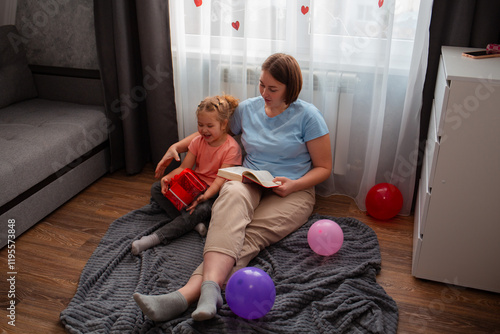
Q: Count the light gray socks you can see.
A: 4